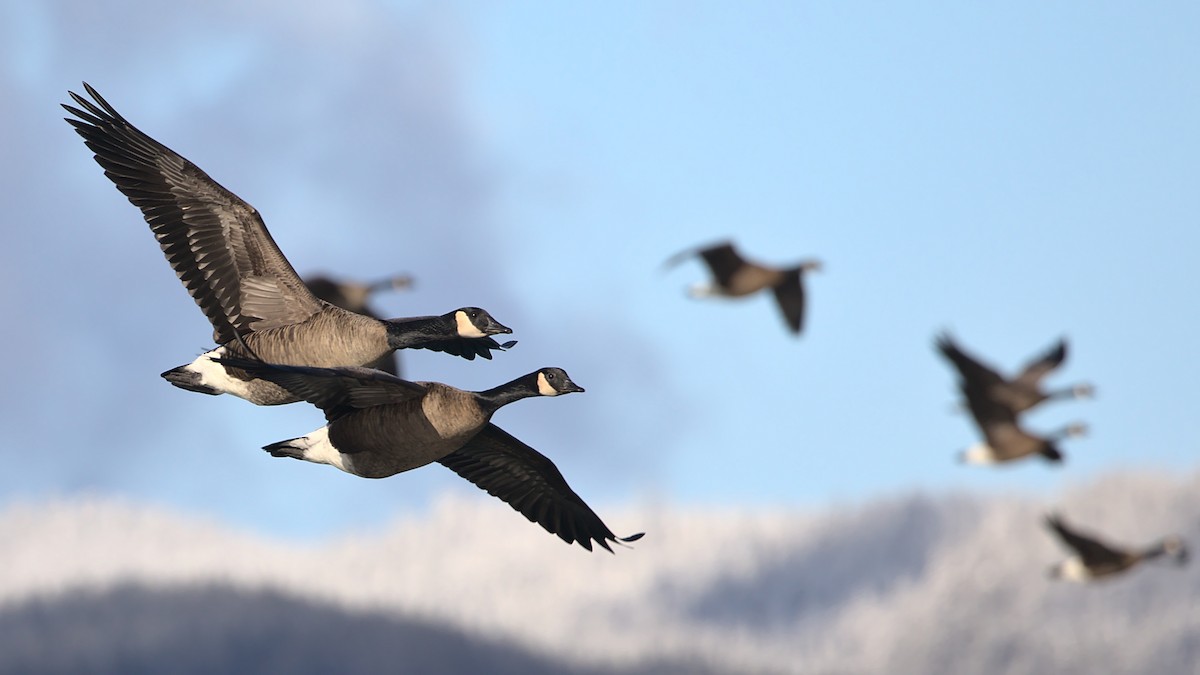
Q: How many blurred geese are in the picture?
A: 5